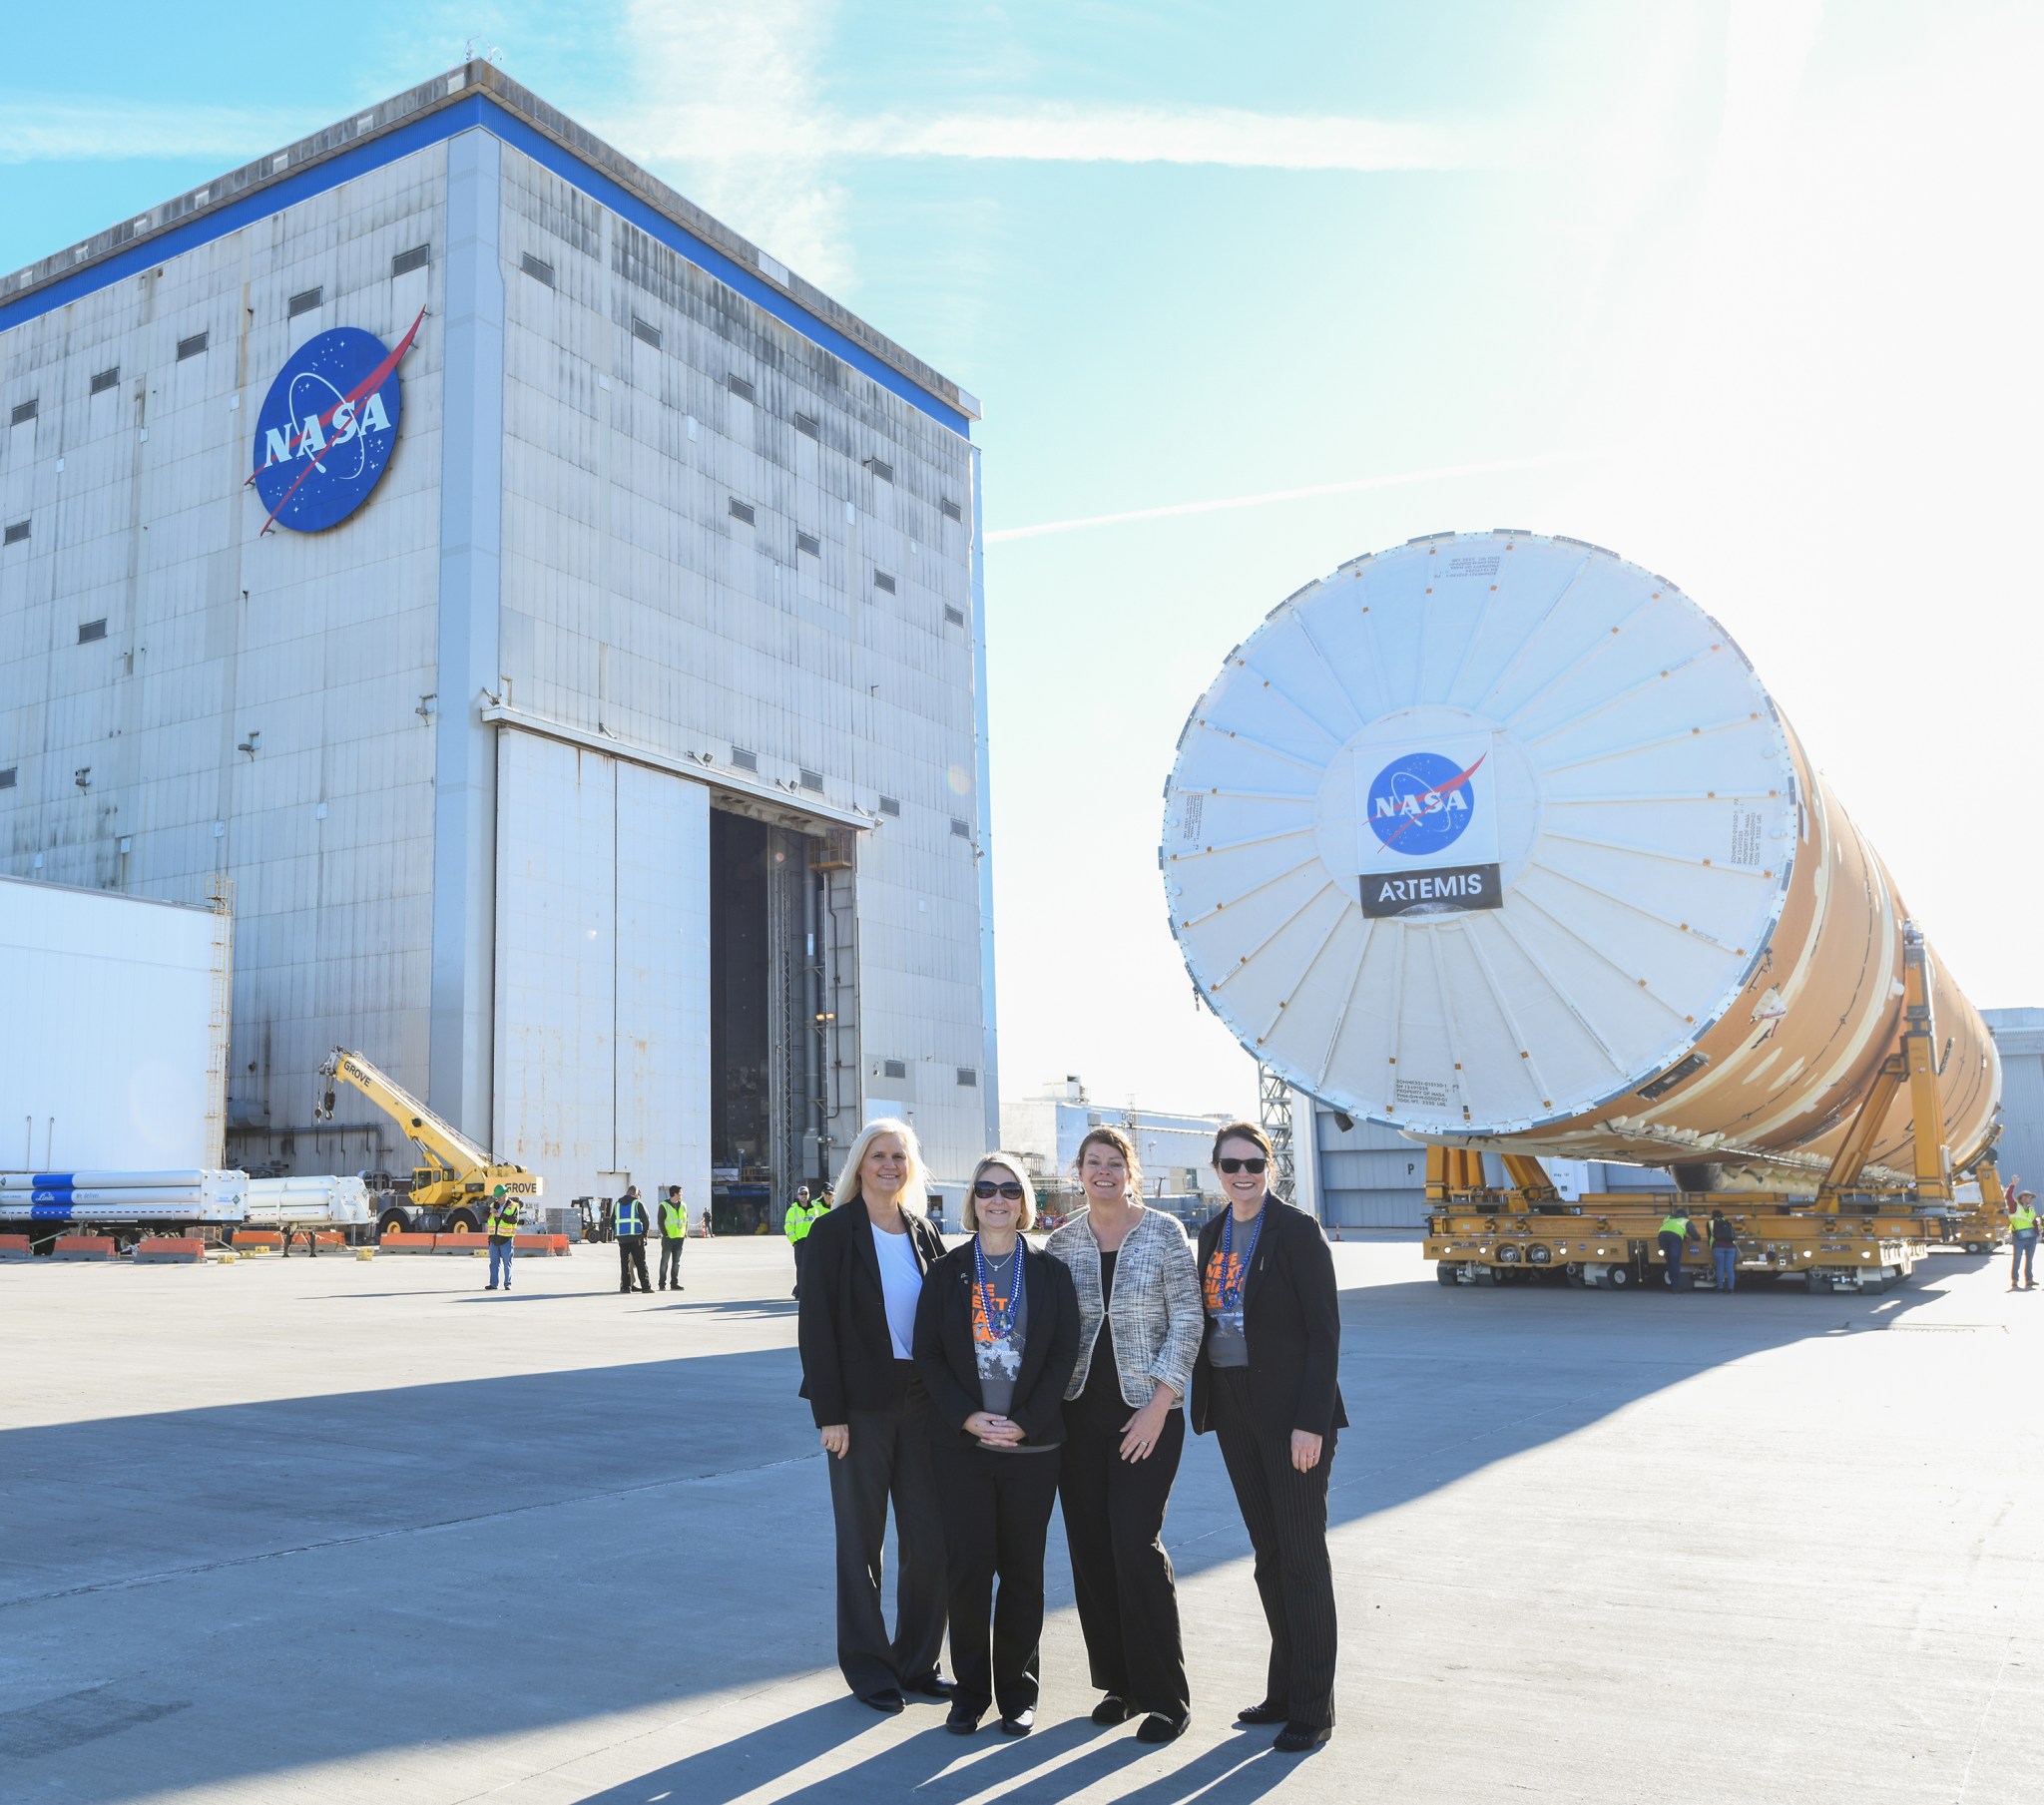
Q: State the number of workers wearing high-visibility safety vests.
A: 8